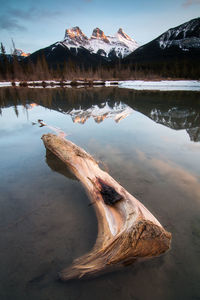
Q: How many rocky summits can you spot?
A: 3